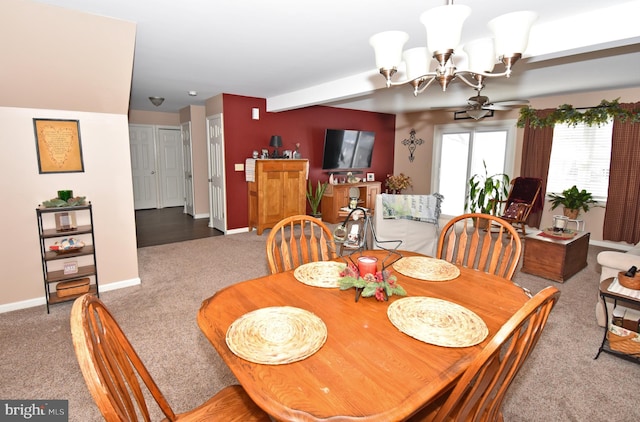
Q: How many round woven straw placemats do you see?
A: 4